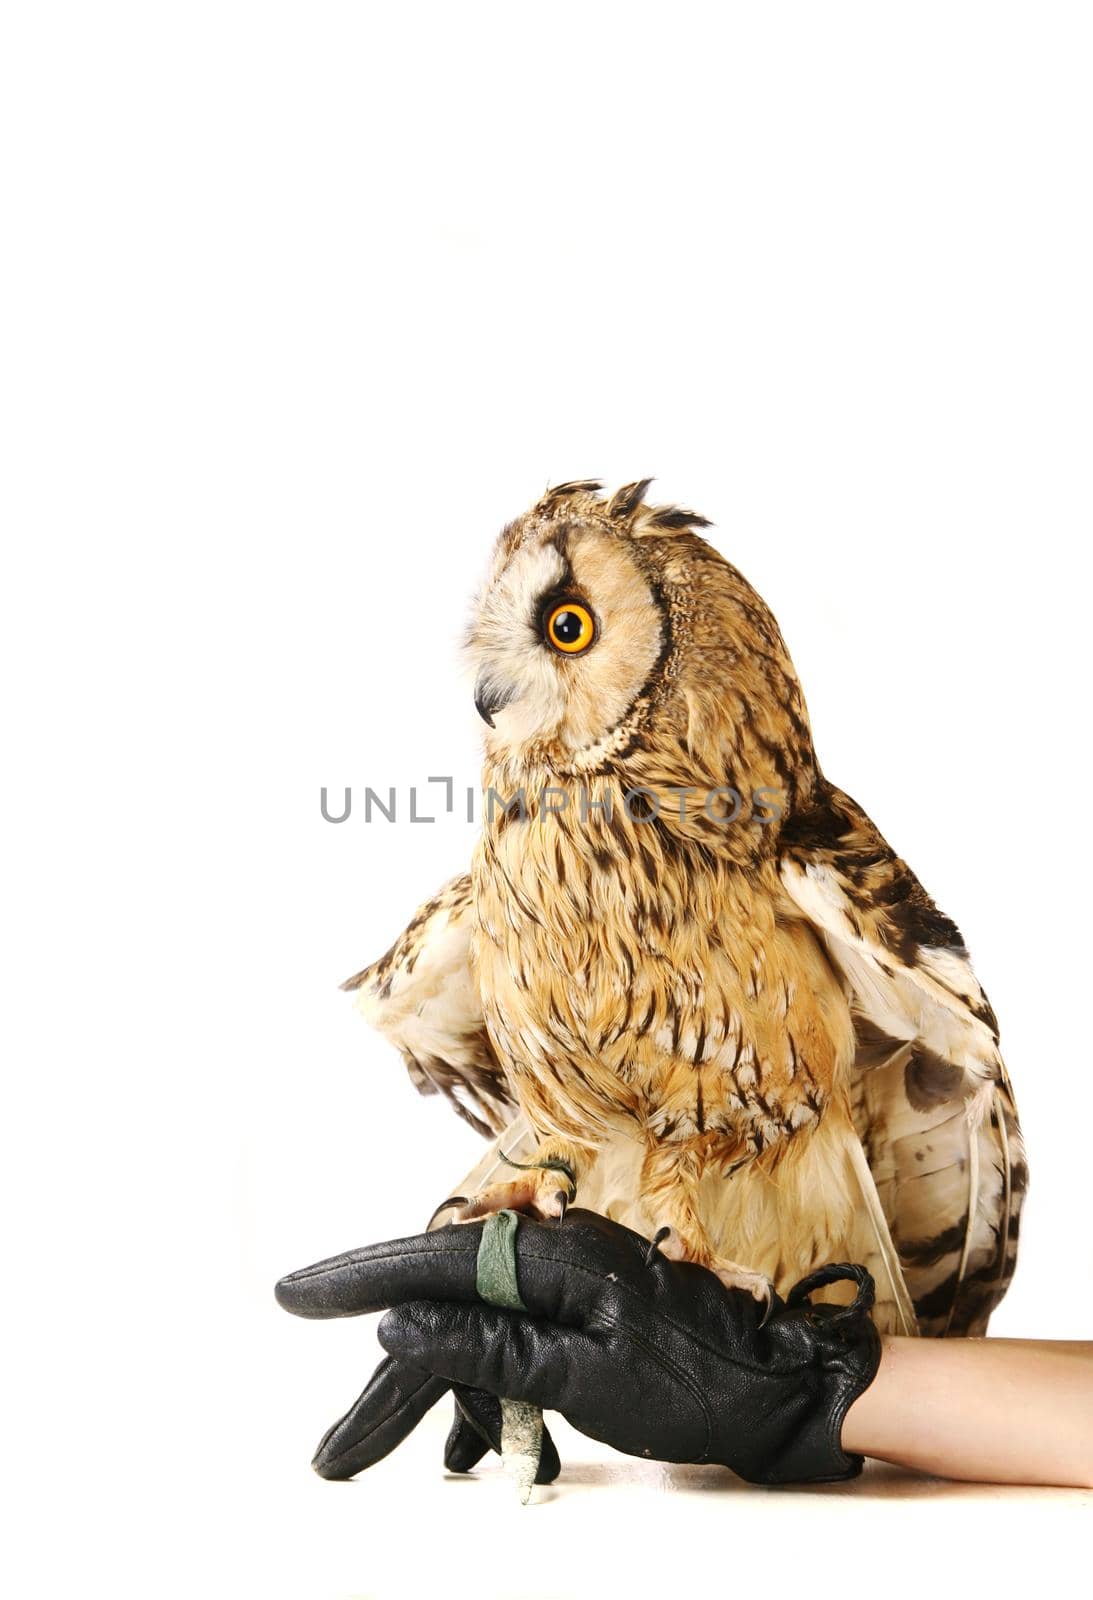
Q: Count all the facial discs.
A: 1